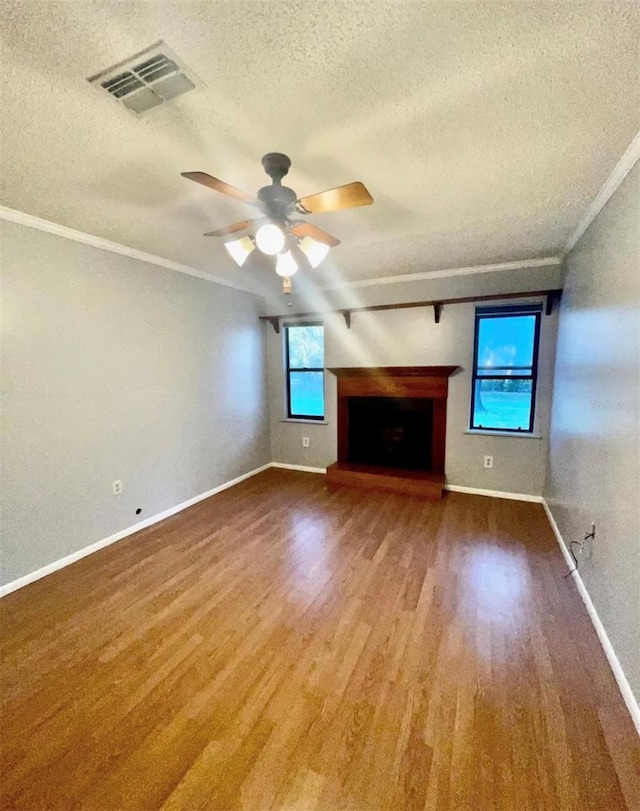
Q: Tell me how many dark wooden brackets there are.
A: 4